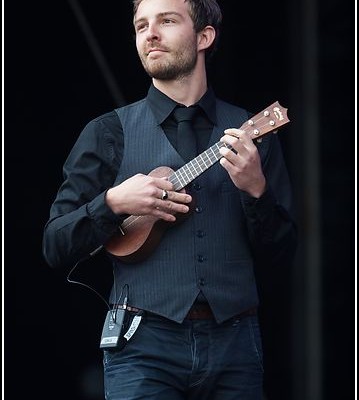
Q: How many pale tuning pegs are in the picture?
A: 4